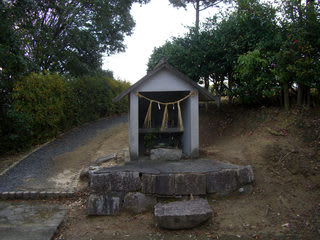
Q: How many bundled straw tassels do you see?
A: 3